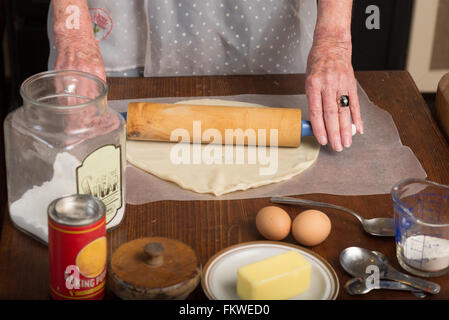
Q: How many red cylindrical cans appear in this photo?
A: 1